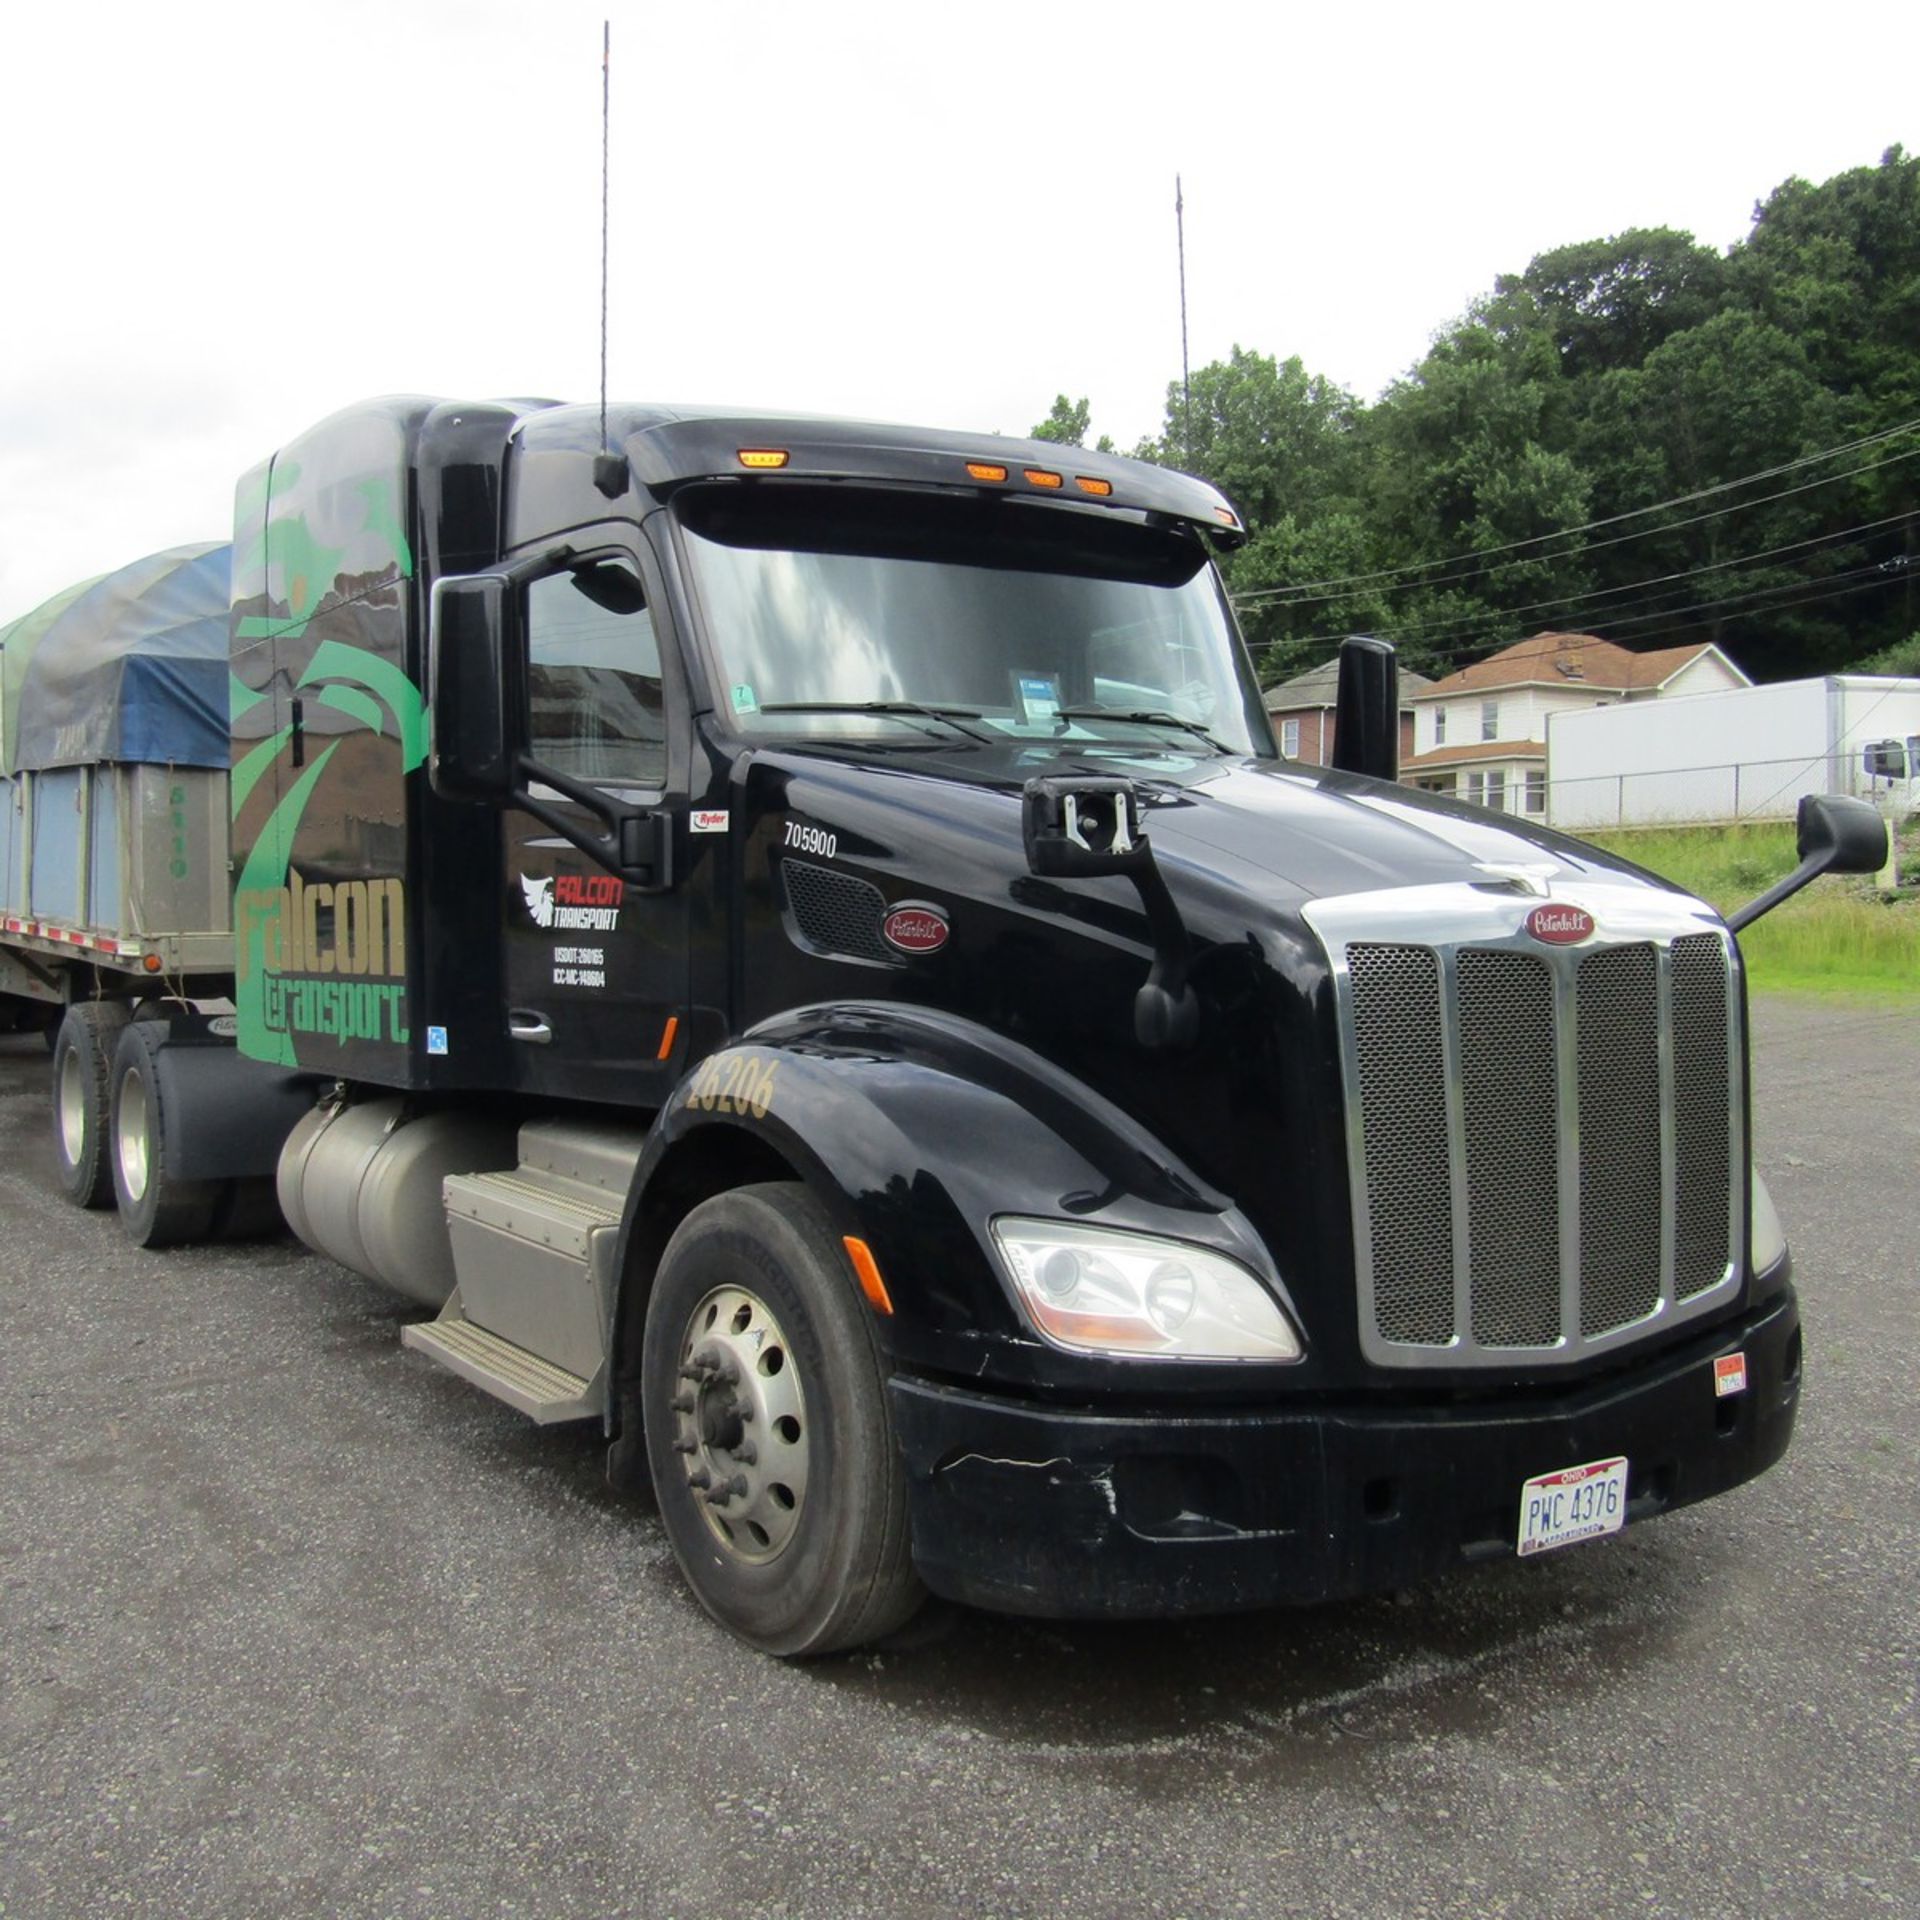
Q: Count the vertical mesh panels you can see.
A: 4